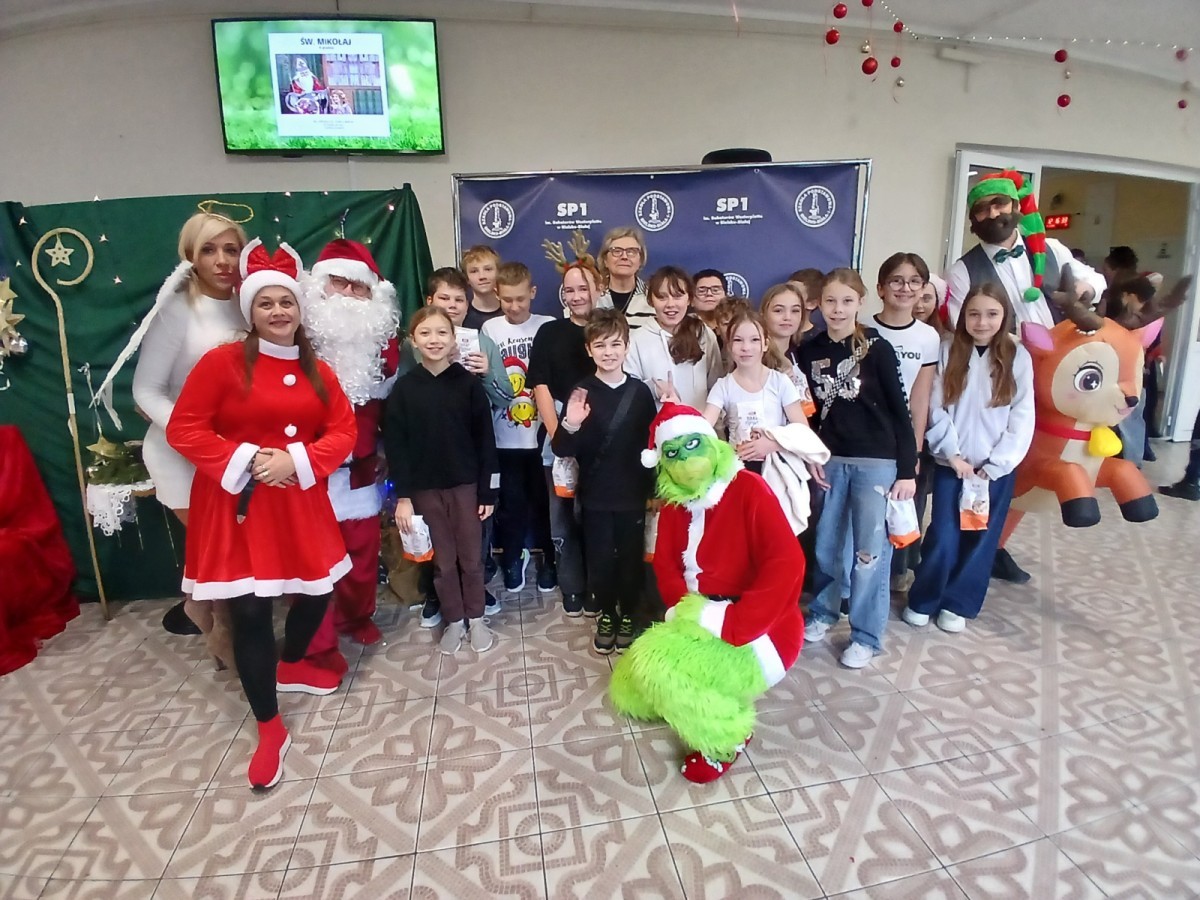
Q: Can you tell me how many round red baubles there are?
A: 10